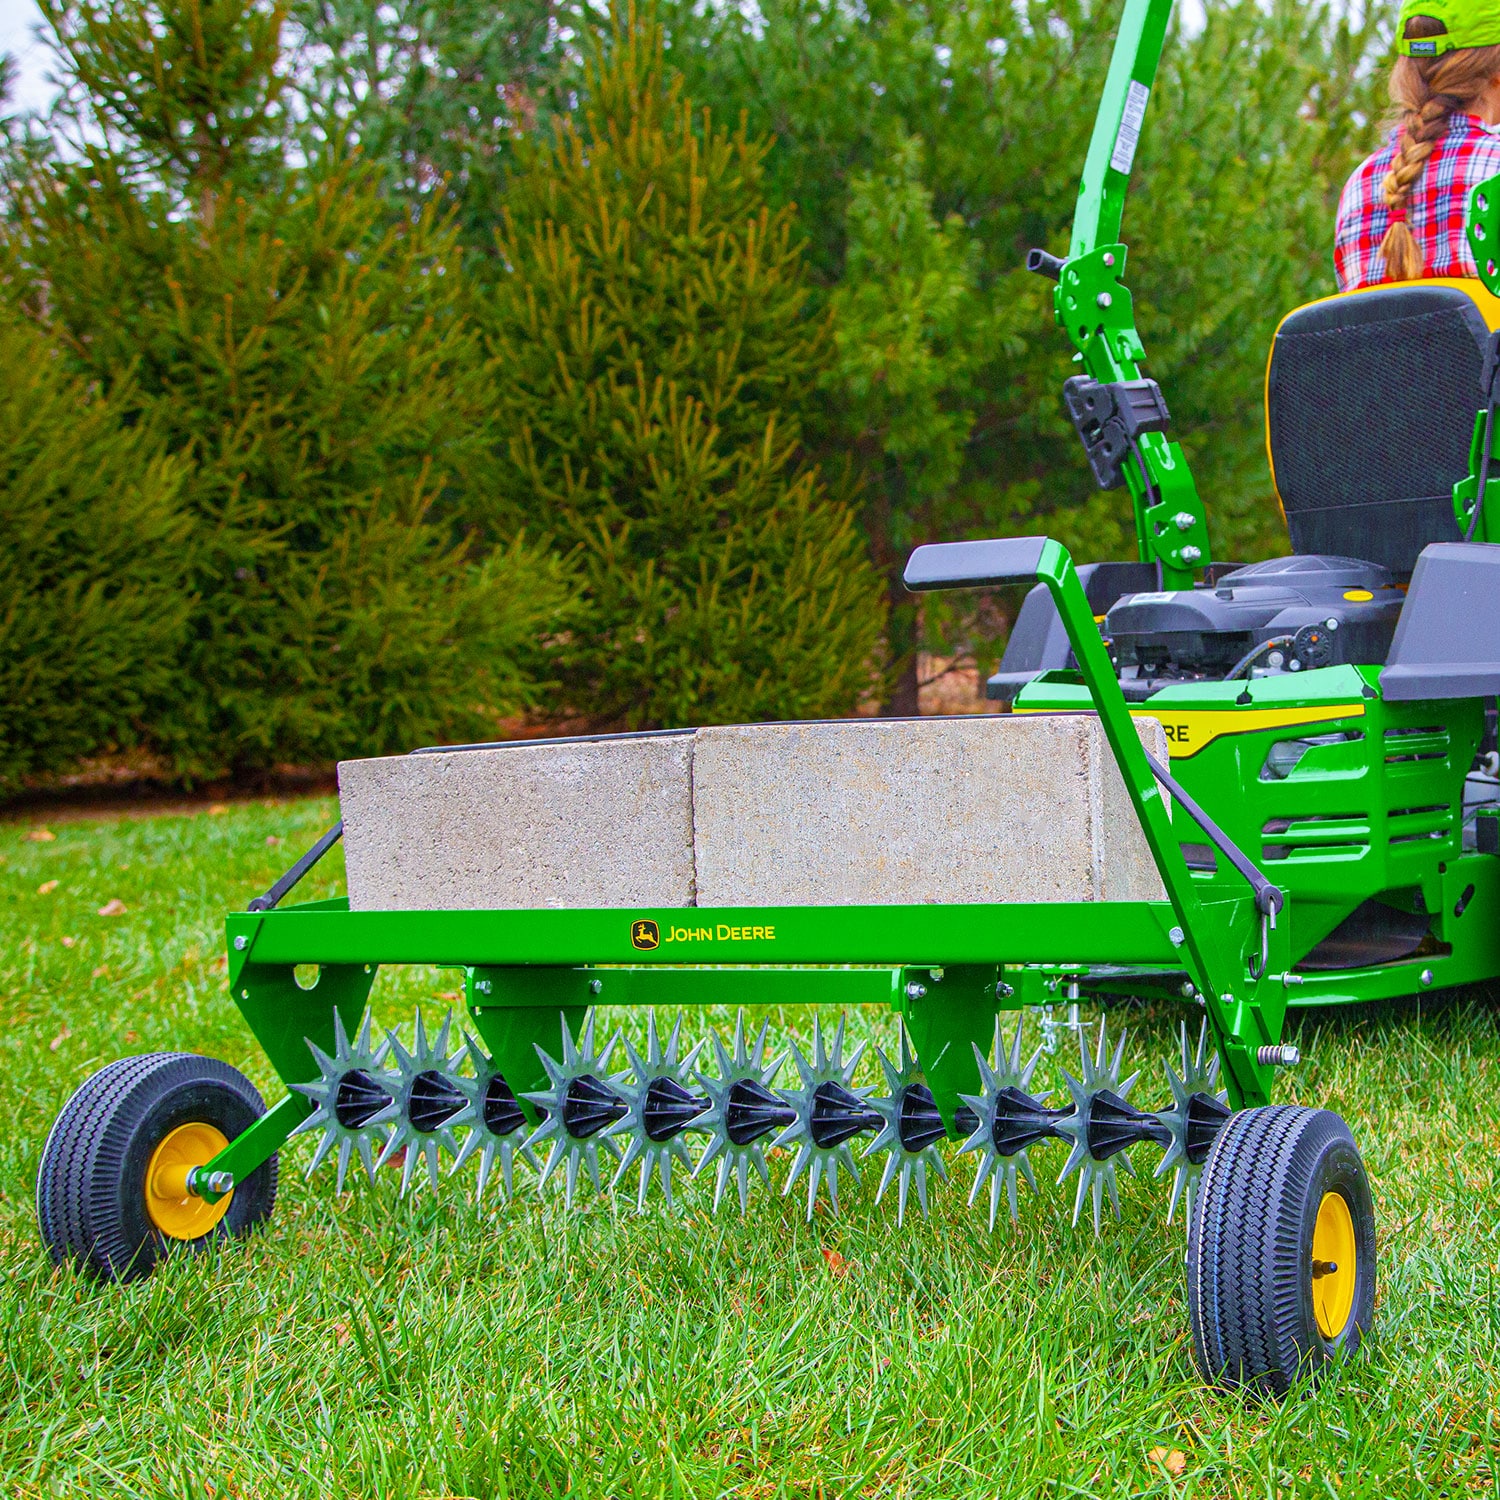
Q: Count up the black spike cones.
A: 11